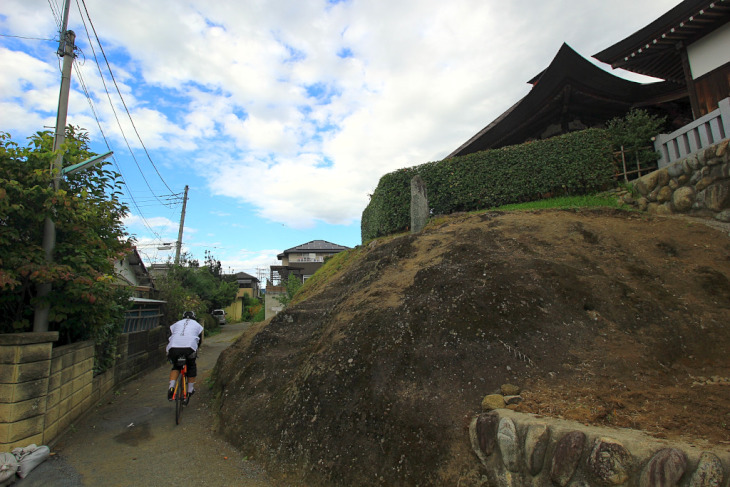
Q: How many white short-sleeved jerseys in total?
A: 1